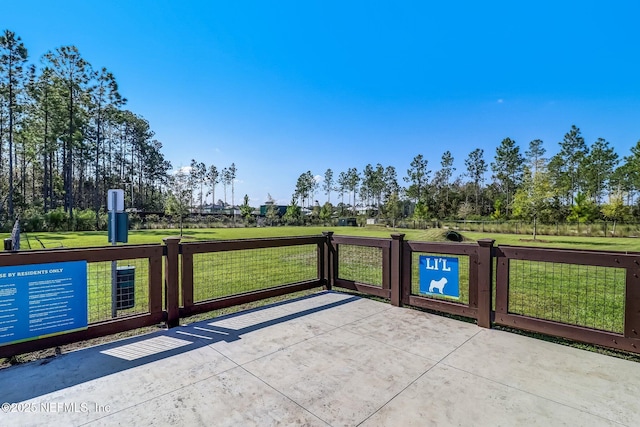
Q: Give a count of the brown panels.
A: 5